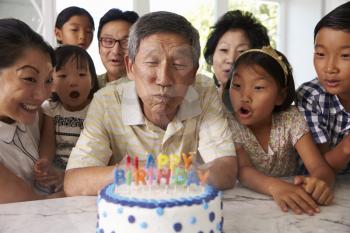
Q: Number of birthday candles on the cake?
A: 13